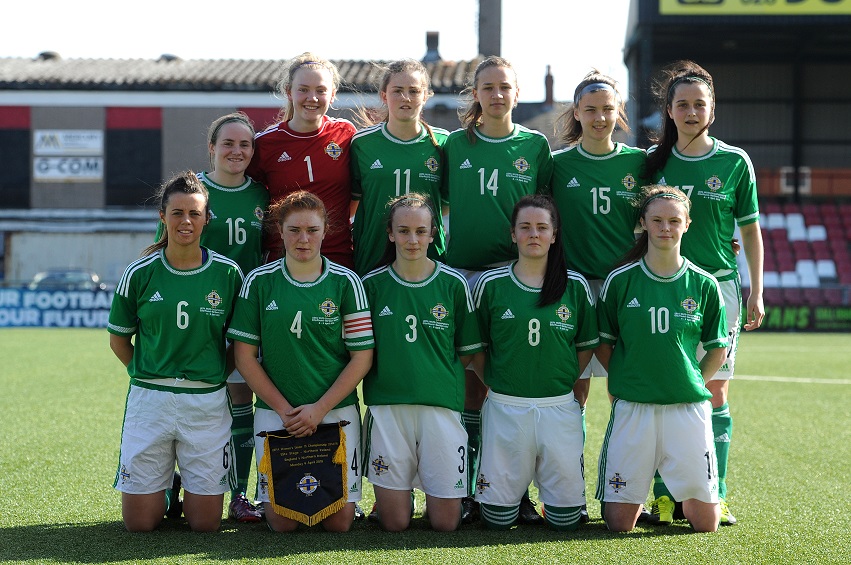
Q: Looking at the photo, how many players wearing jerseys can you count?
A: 11